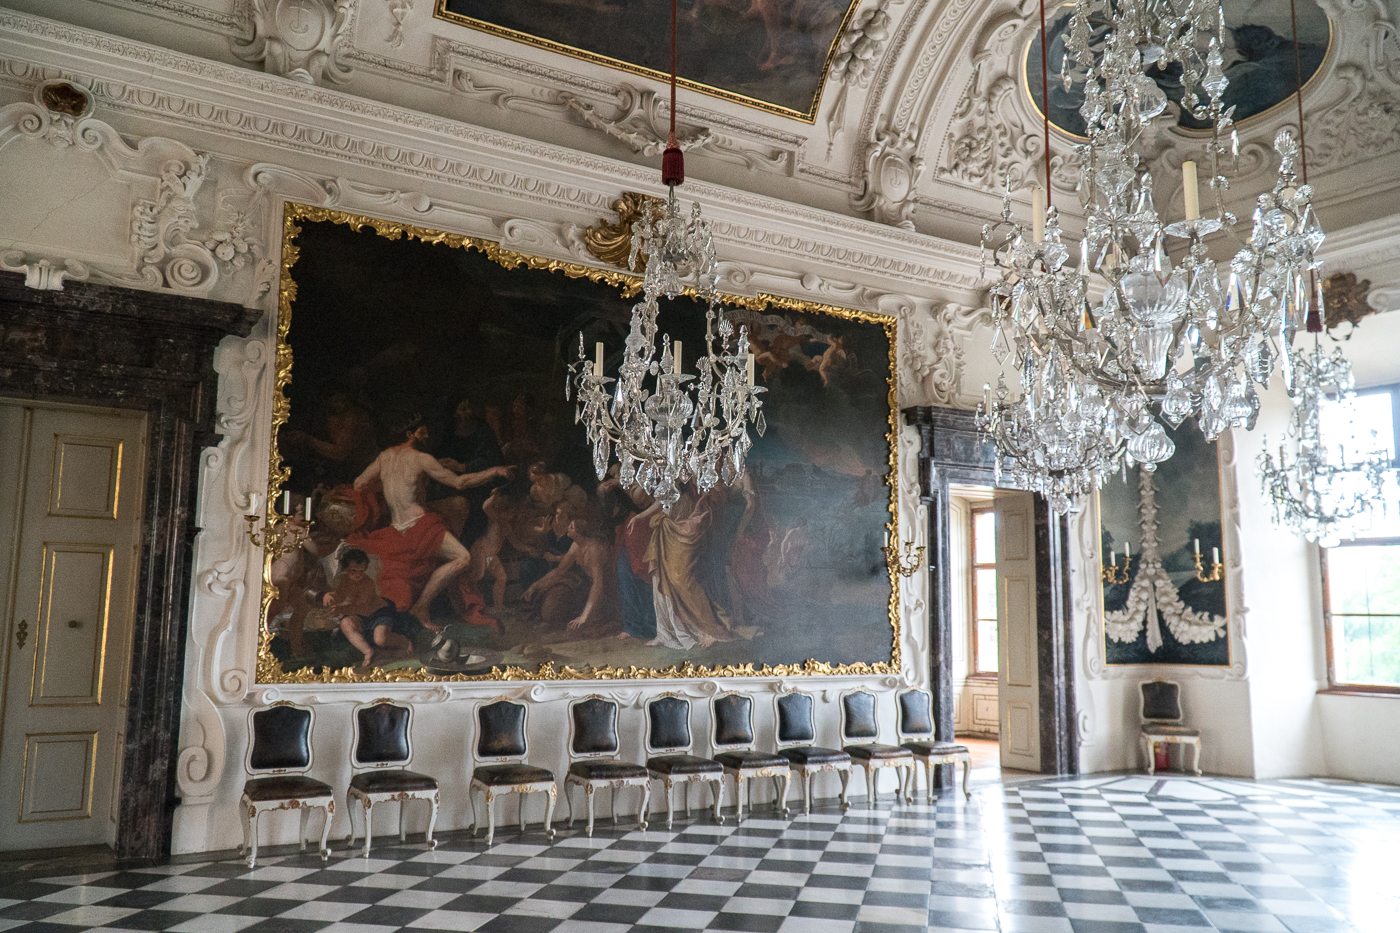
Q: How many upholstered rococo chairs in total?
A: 10